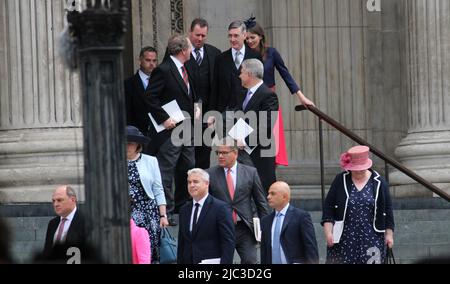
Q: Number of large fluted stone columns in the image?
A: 2